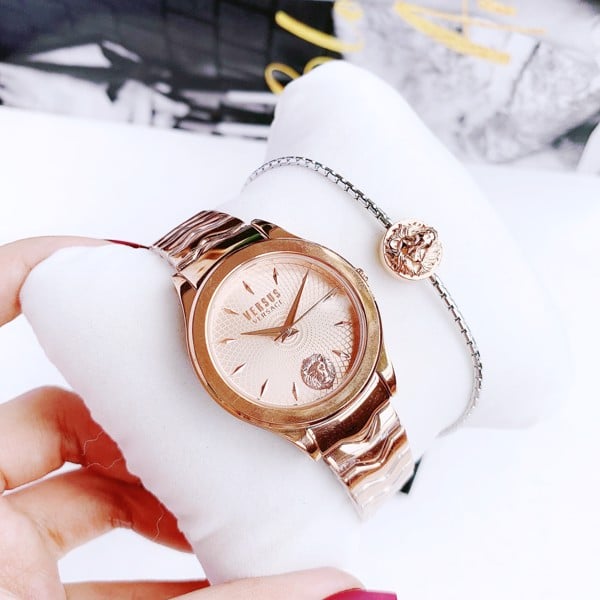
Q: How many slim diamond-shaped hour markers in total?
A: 10